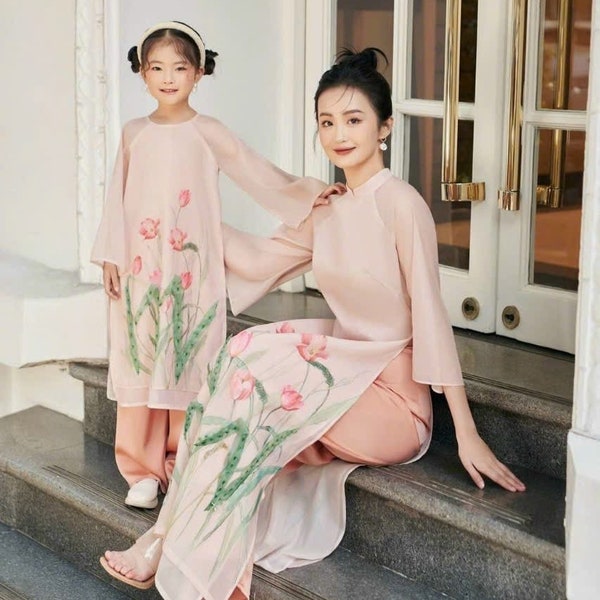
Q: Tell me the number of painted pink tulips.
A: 12